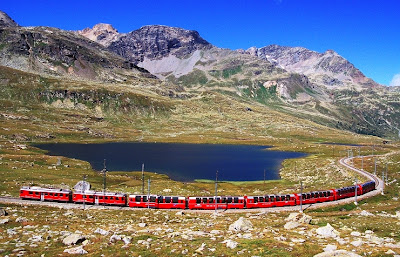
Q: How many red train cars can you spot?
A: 8